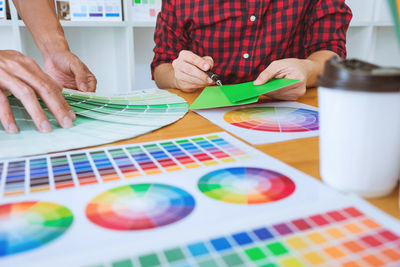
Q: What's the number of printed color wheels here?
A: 4